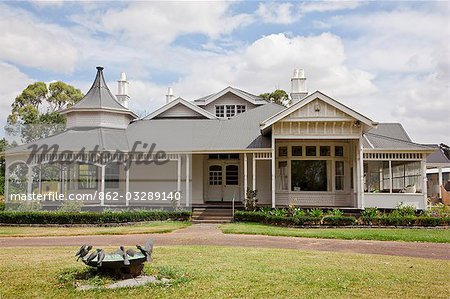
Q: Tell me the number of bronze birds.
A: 5